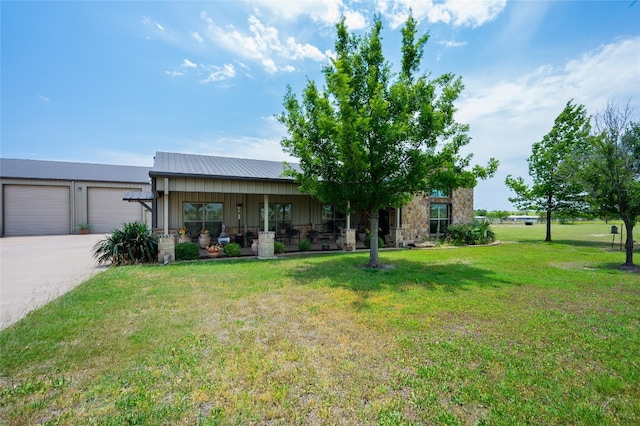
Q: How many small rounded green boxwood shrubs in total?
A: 5